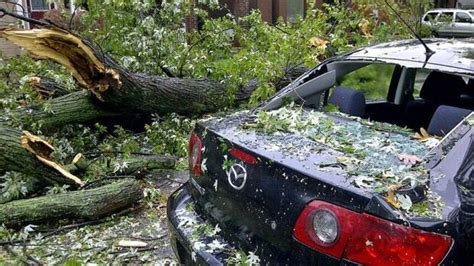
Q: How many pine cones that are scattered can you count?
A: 0